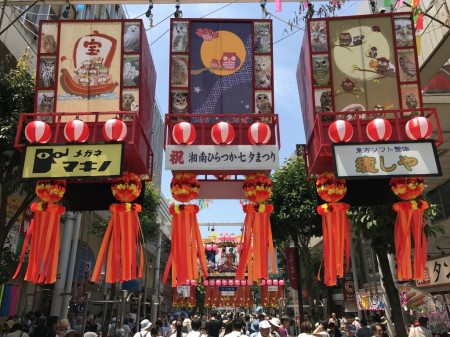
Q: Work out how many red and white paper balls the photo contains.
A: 9